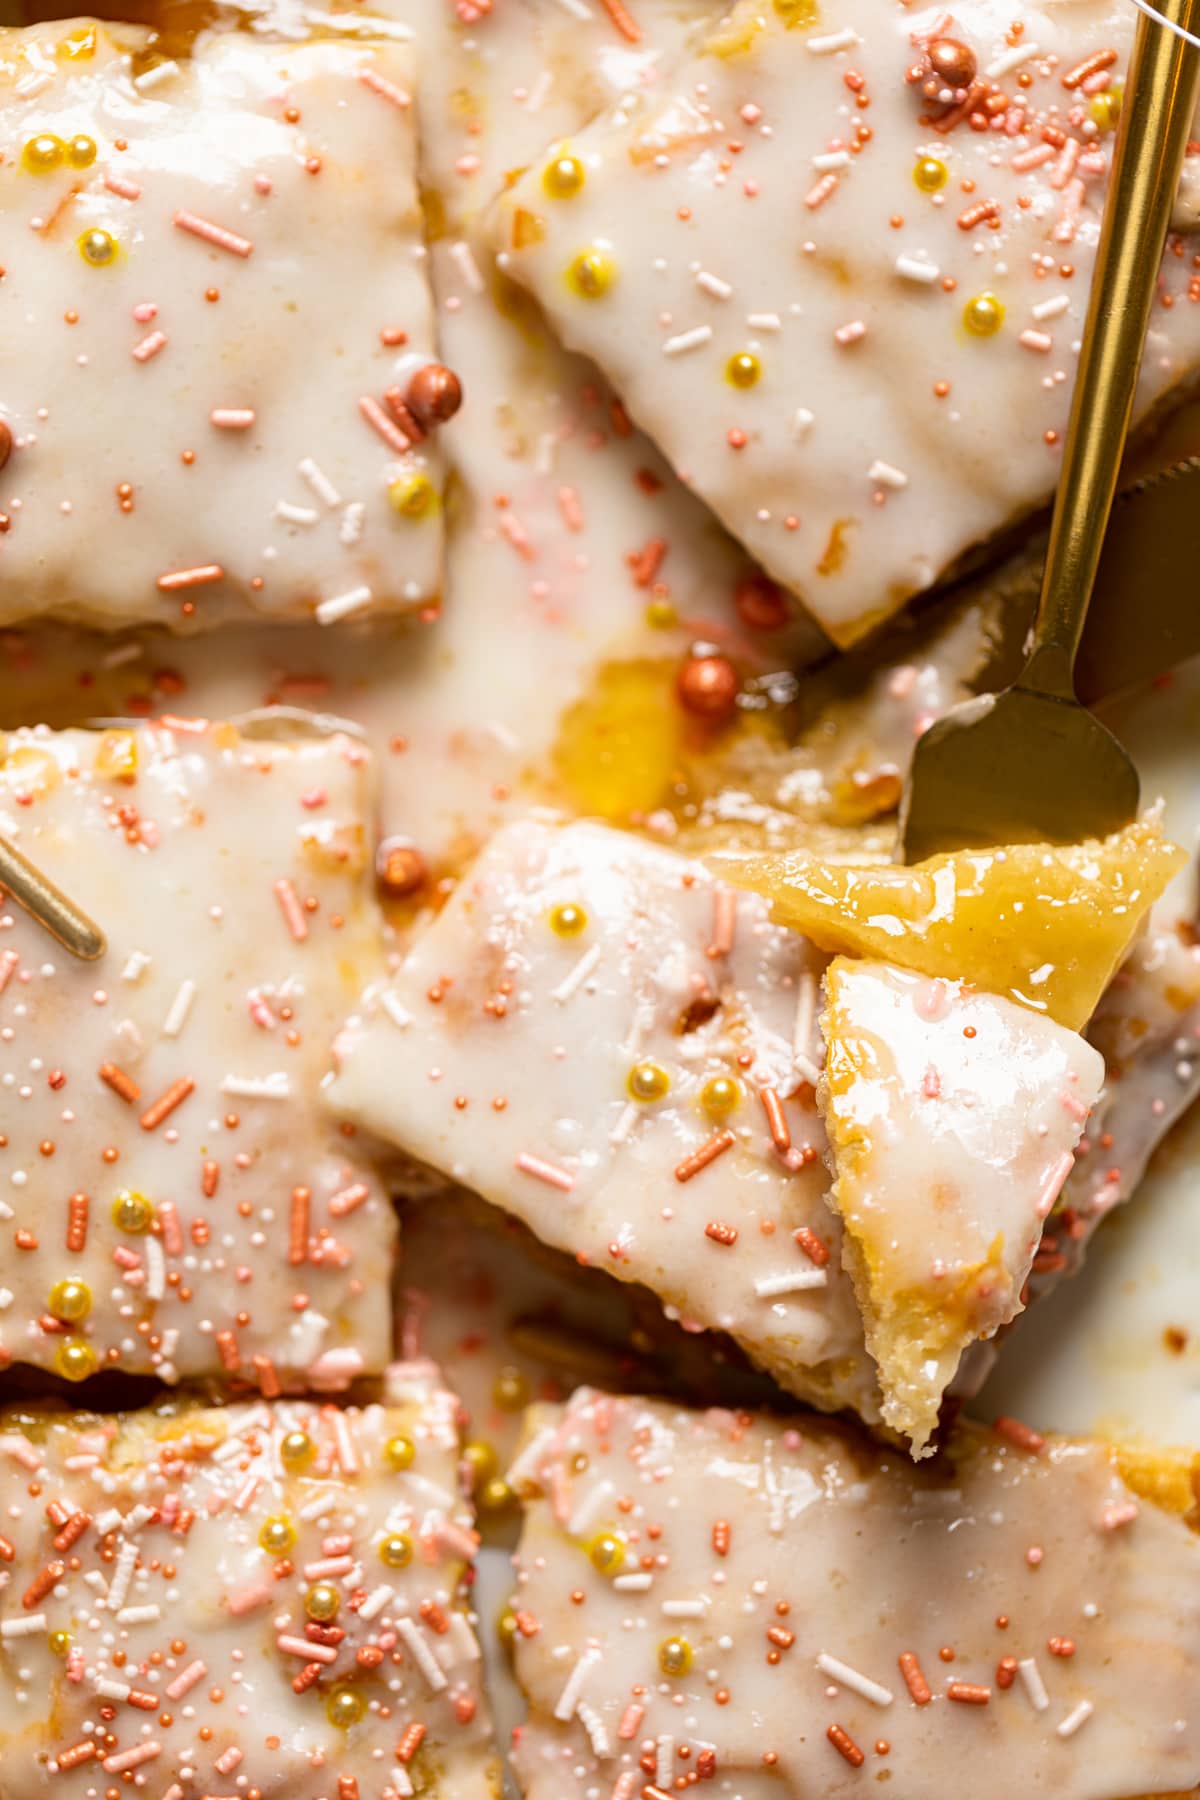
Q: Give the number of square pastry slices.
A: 6